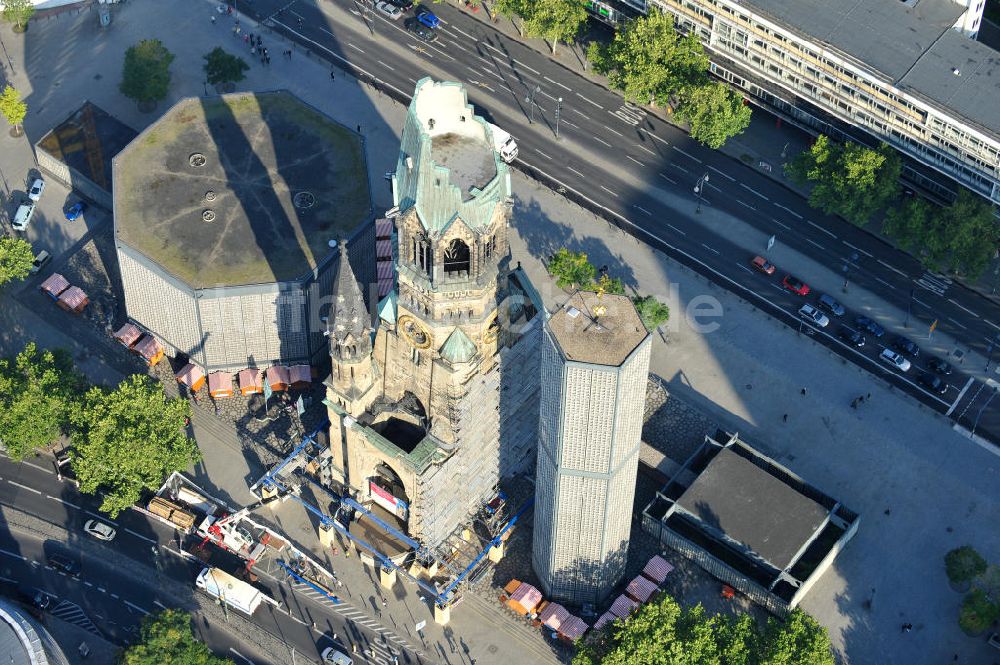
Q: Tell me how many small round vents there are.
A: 4